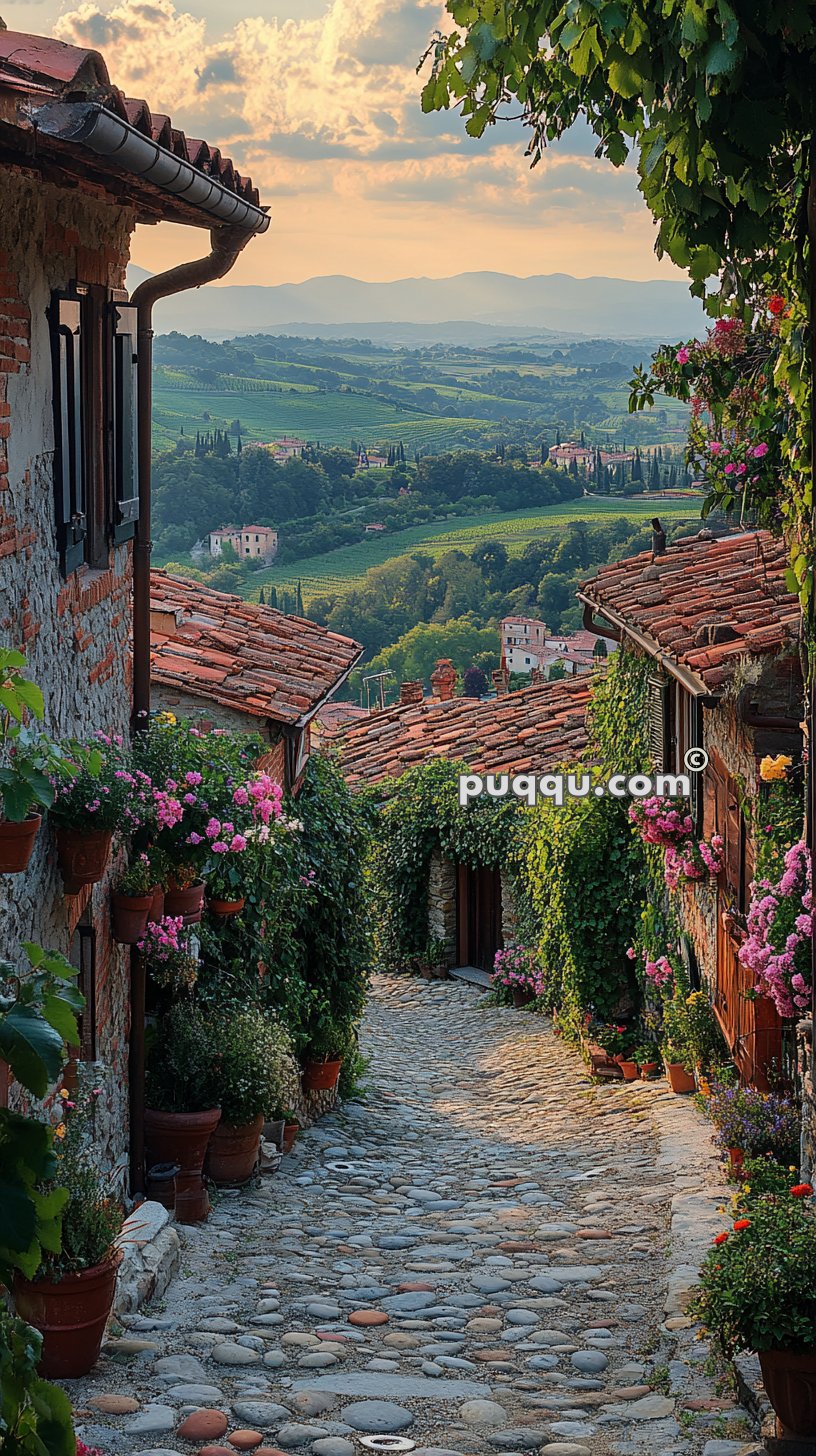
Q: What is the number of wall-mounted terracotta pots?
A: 6